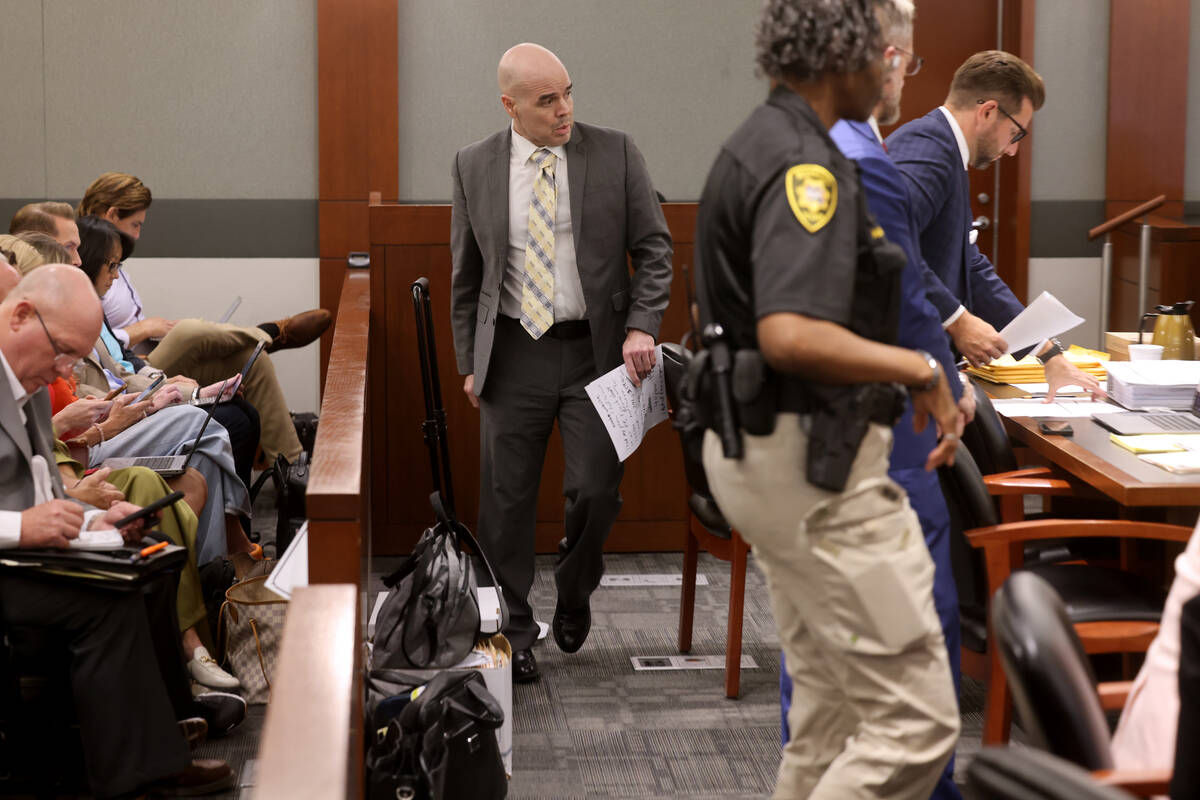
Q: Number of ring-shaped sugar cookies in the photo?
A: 0